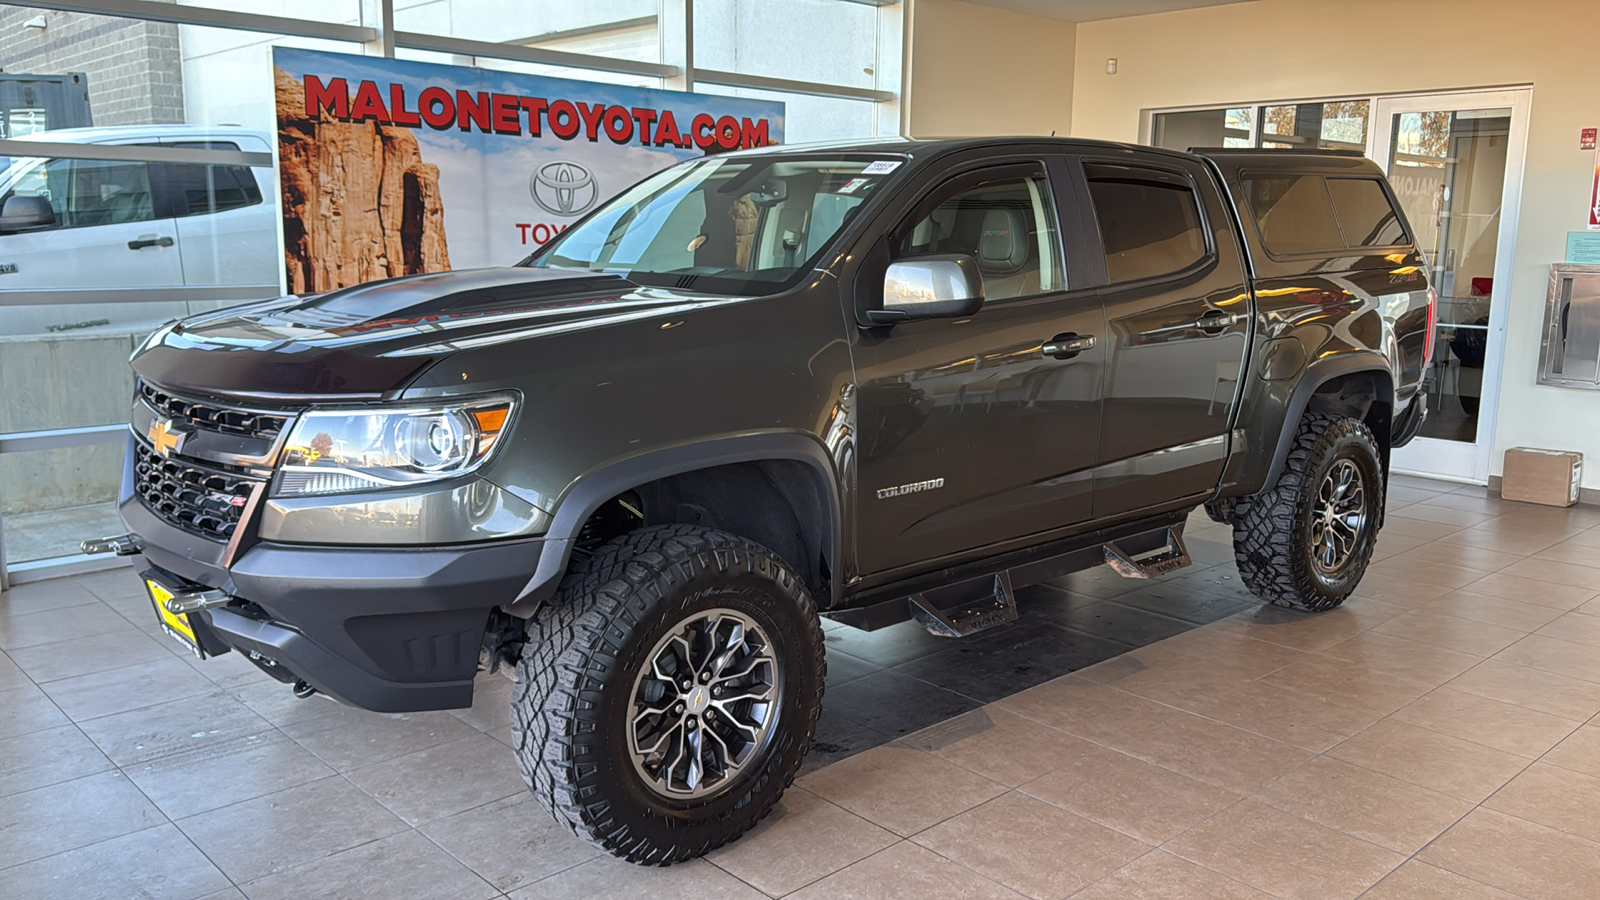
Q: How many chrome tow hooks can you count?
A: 2